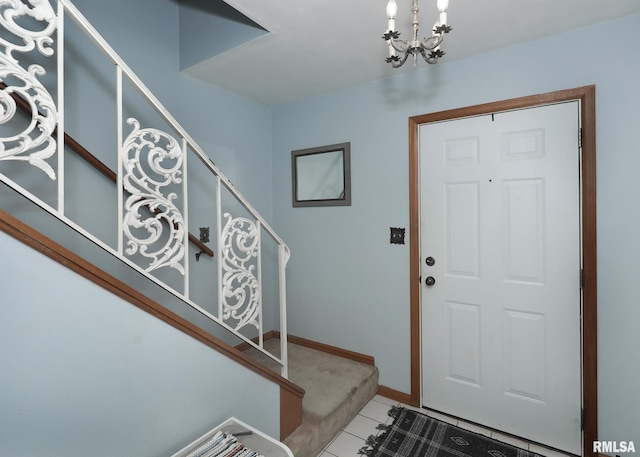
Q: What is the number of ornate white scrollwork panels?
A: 3